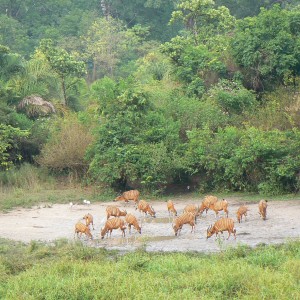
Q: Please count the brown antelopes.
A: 15